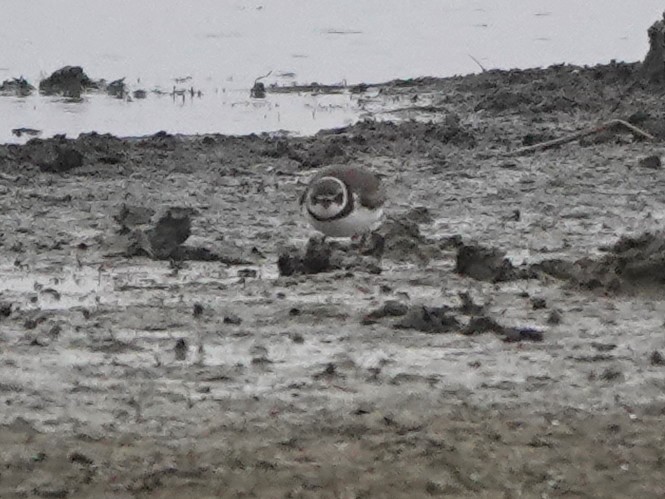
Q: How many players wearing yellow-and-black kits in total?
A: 0